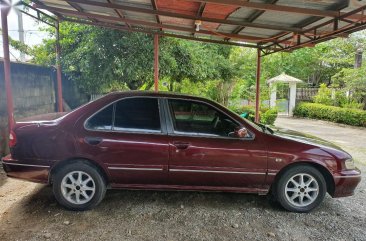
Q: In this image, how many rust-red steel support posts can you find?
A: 4